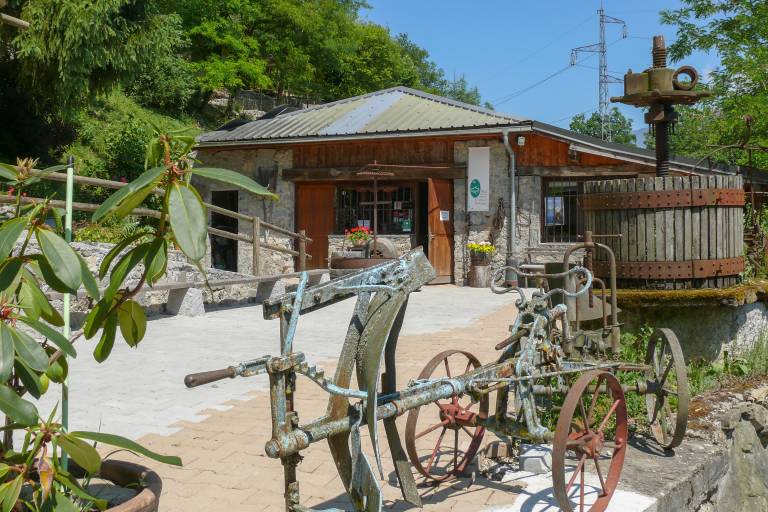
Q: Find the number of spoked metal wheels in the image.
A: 3